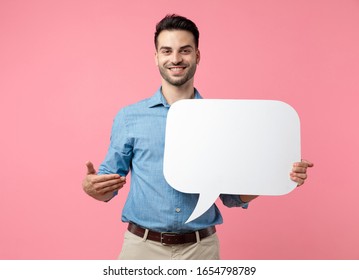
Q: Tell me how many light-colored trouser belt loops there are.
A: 2